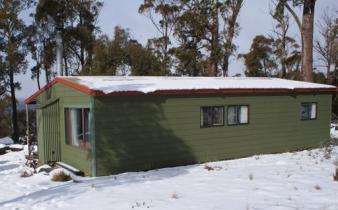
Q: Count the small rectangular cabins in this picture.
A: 1